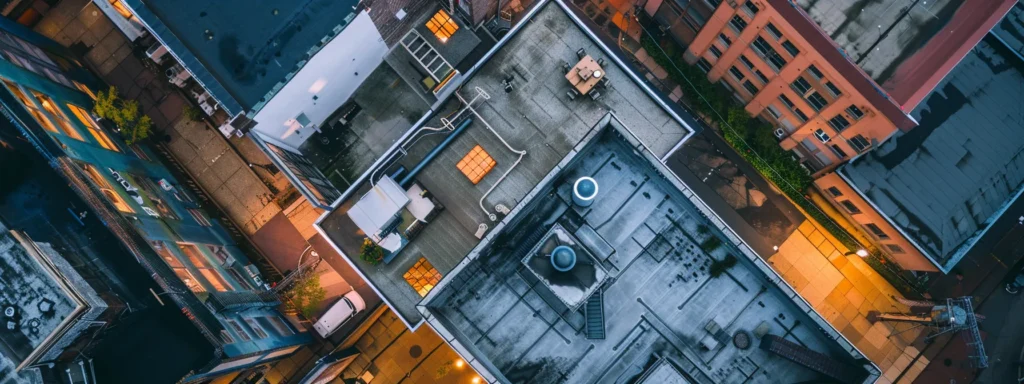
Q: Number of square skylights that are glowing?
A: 3